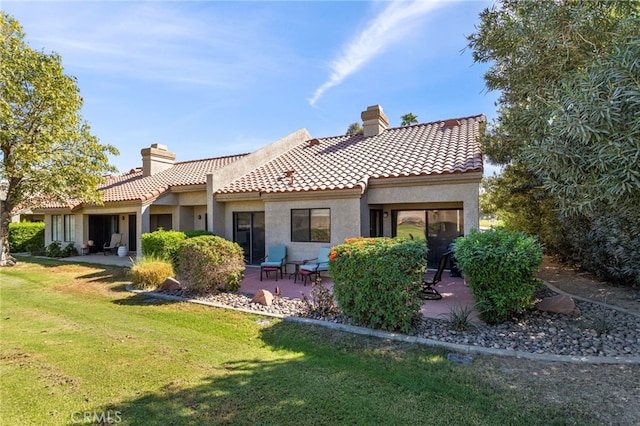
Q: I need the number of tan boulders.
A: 3